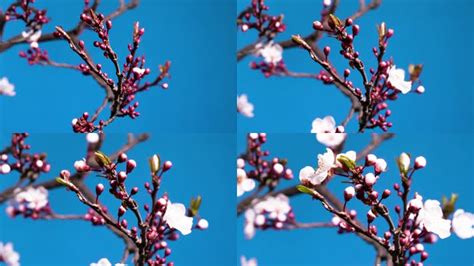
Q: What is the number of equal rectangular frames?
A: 4